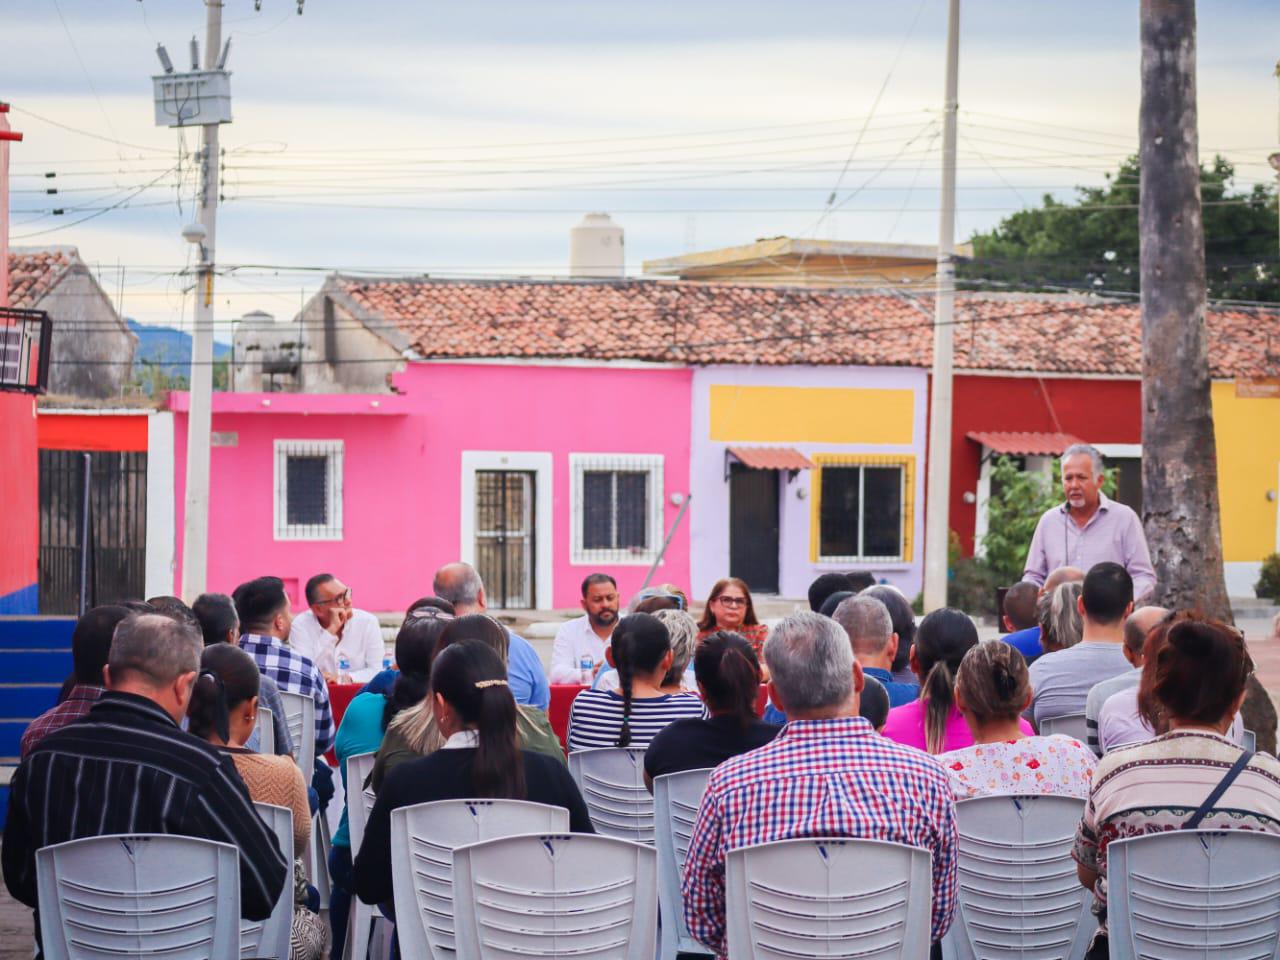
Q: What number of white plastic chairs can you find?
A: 14